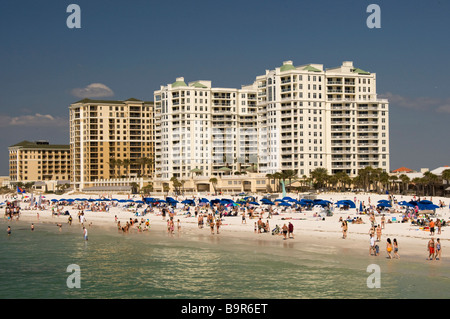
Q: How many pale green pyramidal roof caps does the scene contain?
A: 5